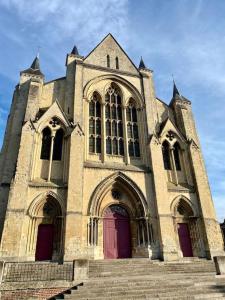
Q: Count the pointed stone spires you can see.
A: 4